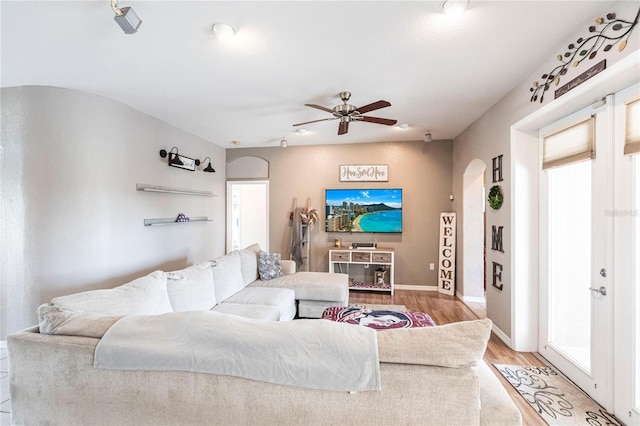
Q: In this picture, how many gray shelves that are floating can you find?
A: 2